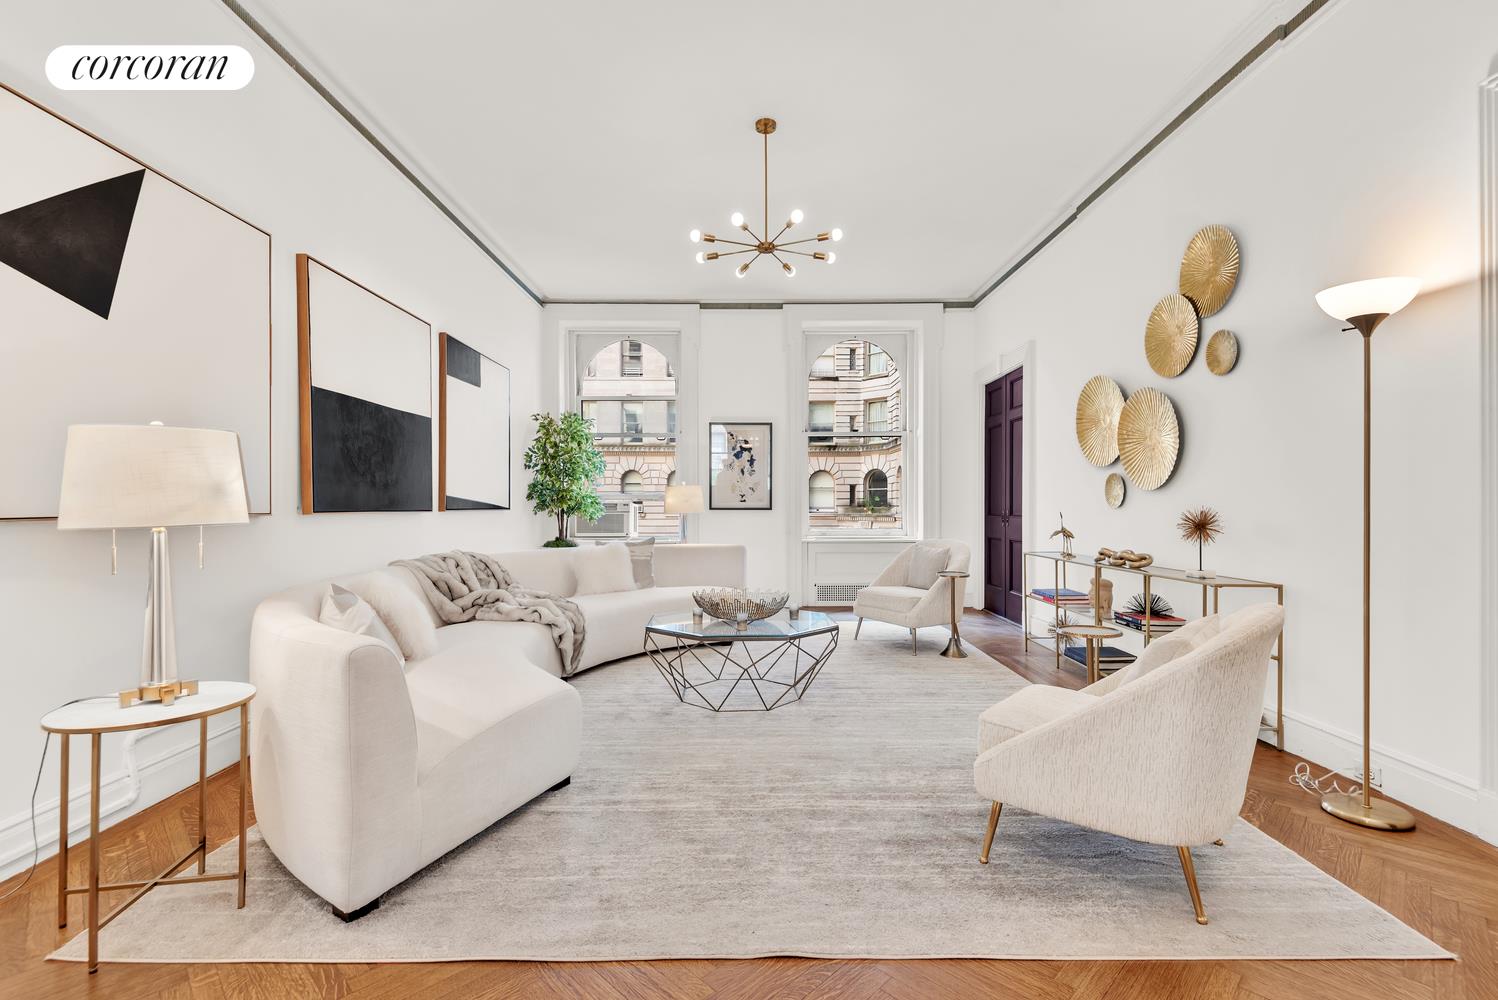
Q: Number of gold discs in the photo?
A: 6